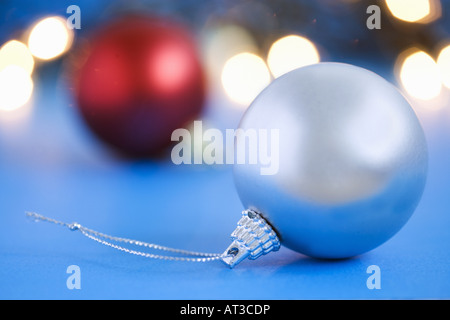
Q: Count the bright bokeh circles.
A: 8